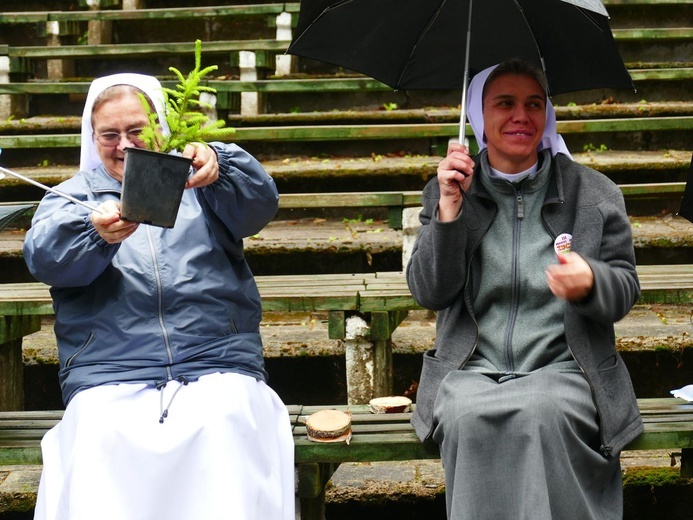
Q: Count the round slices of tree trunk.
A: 2